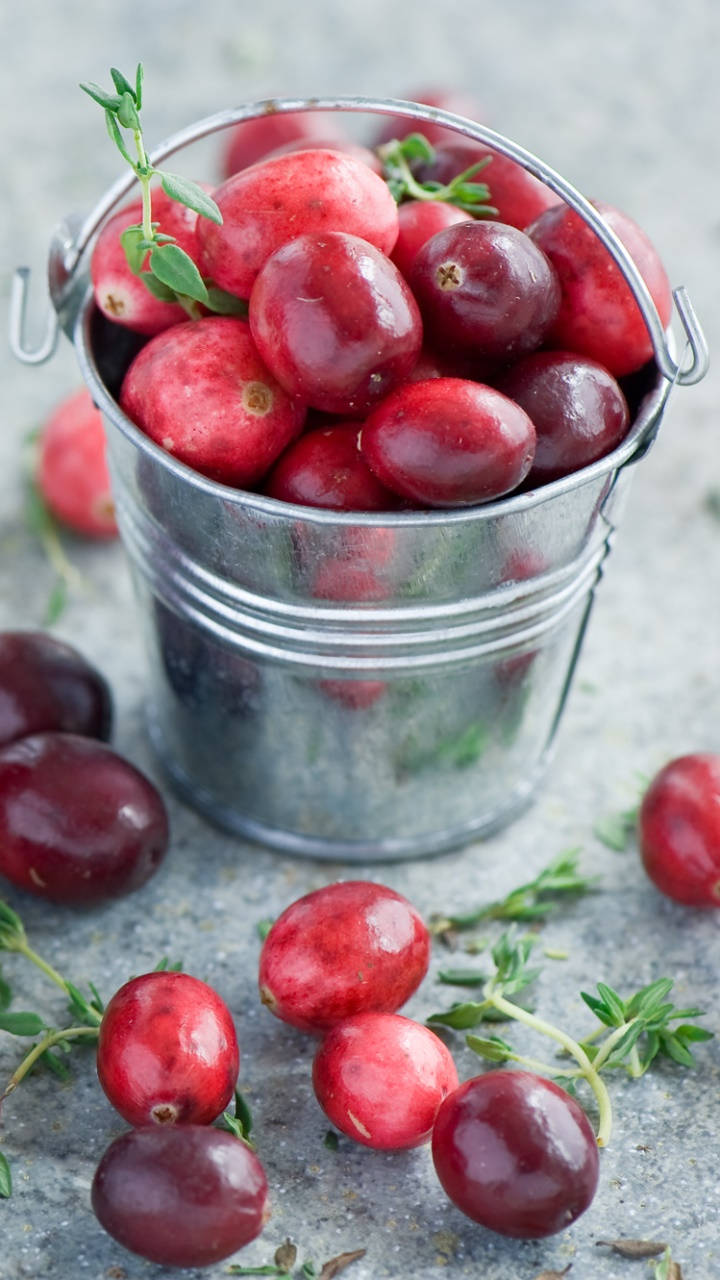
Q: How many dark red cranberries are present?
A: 6